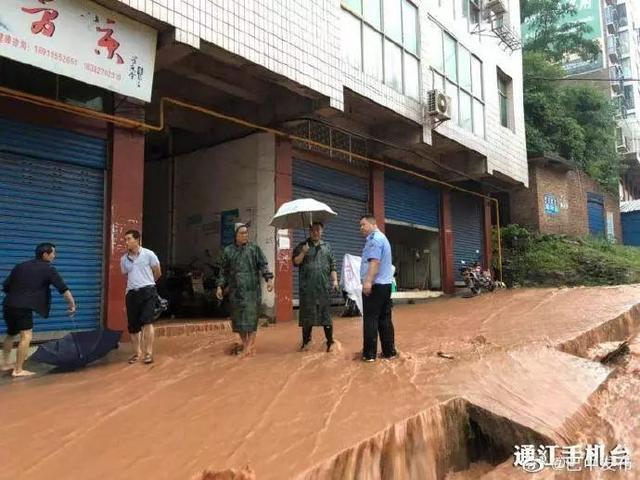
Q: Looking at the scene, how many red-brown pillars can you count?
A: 5